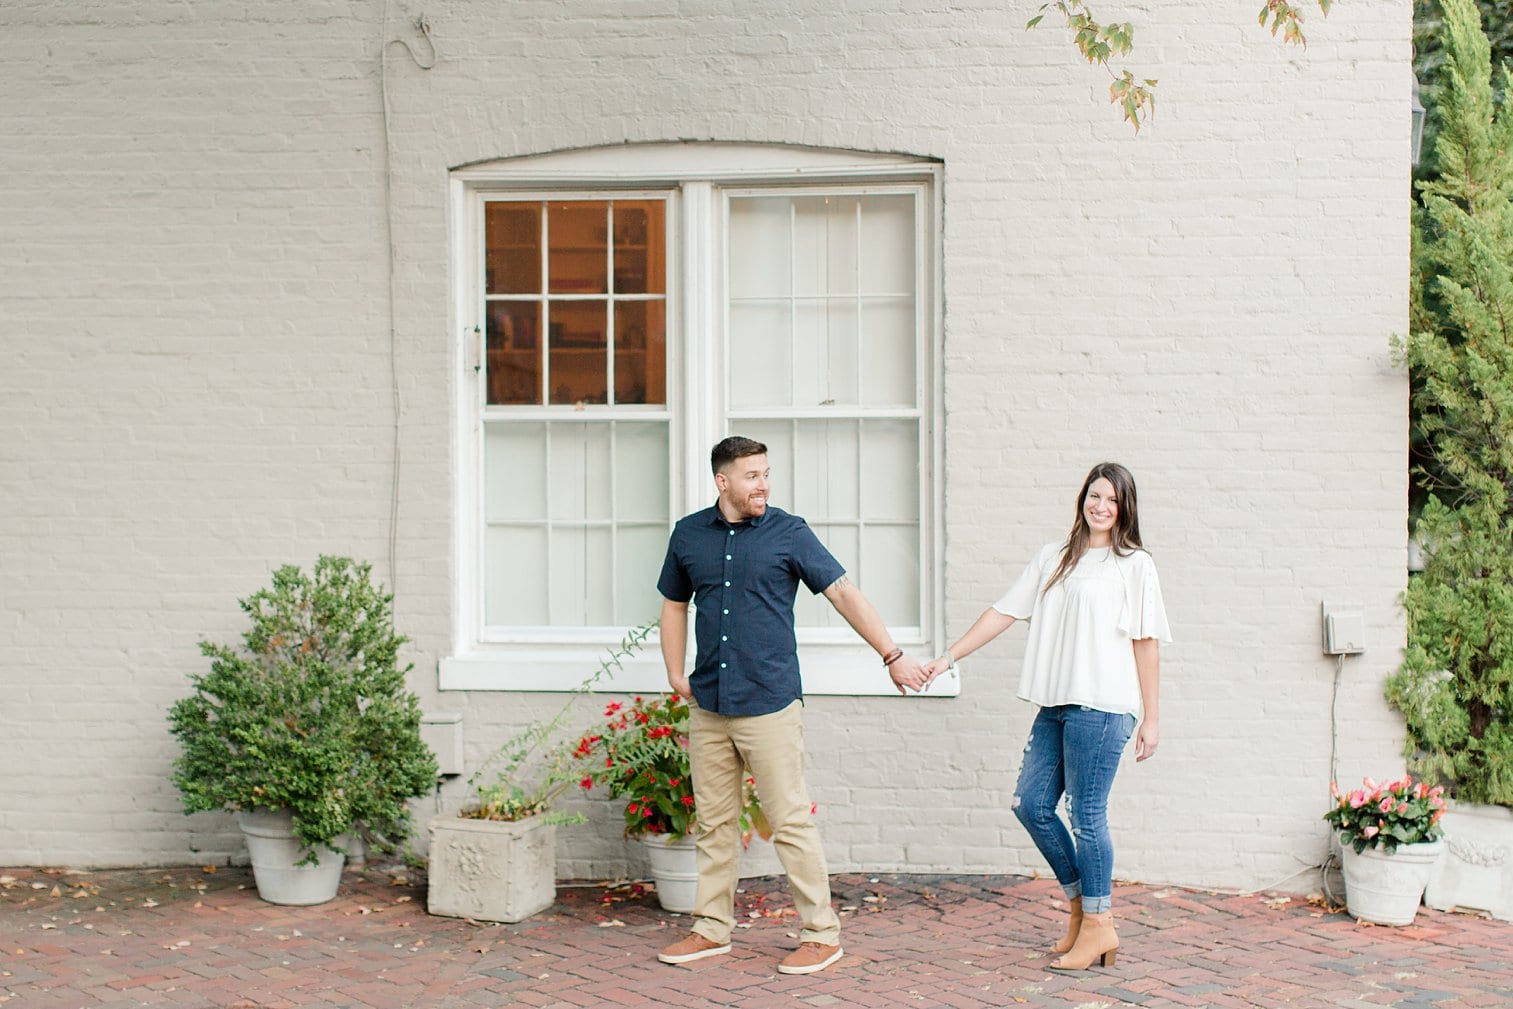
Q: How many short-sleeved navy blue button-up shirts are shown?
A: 1